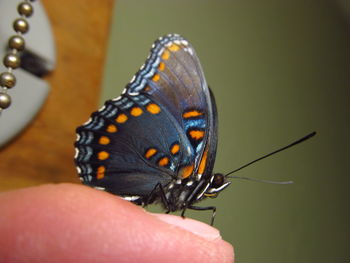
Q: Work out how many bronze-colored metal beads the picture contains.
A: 6